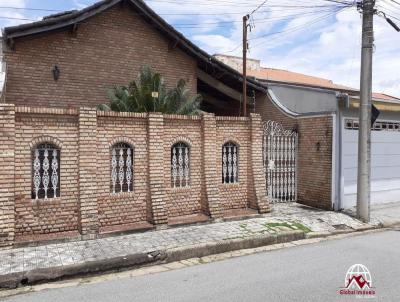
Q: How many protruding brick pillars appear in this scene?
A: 5